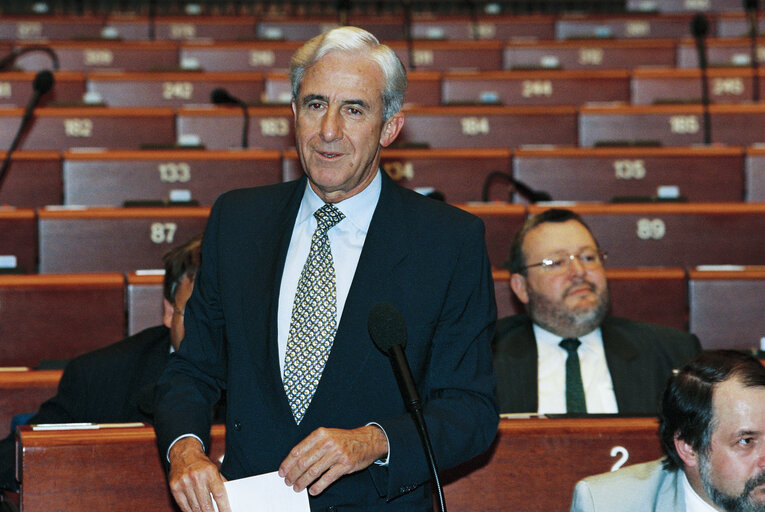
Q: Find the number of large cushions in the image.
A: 0